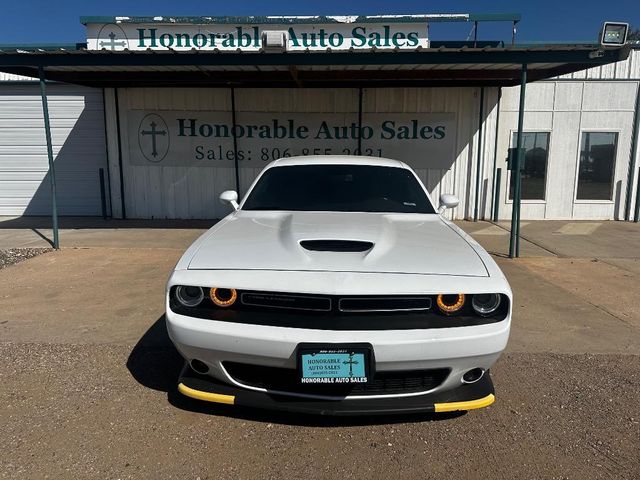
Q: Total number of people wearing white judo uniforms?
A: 0